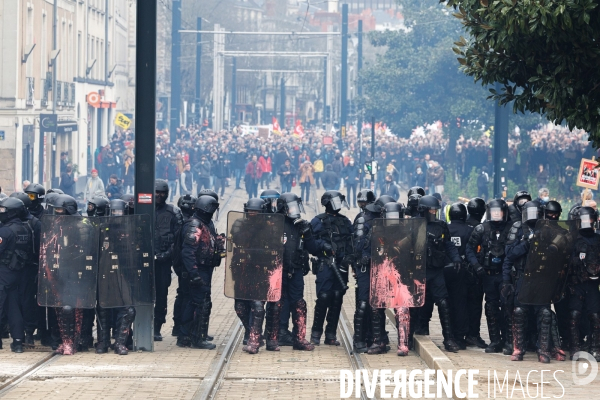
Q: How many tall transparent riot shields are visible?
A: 5